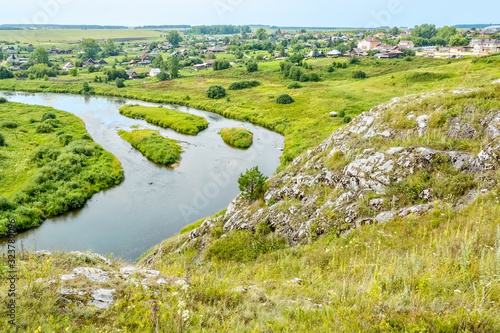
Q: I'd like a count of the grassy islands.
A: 3